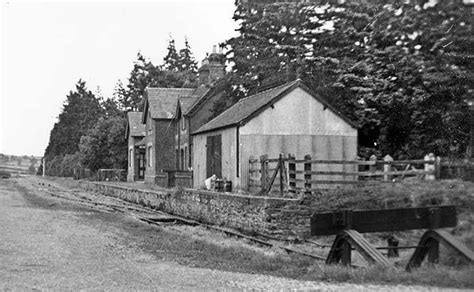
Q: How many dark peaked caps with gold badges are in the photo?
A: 0